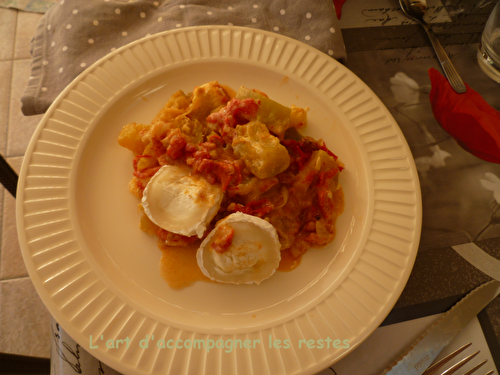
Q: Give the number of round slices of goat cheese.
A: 2